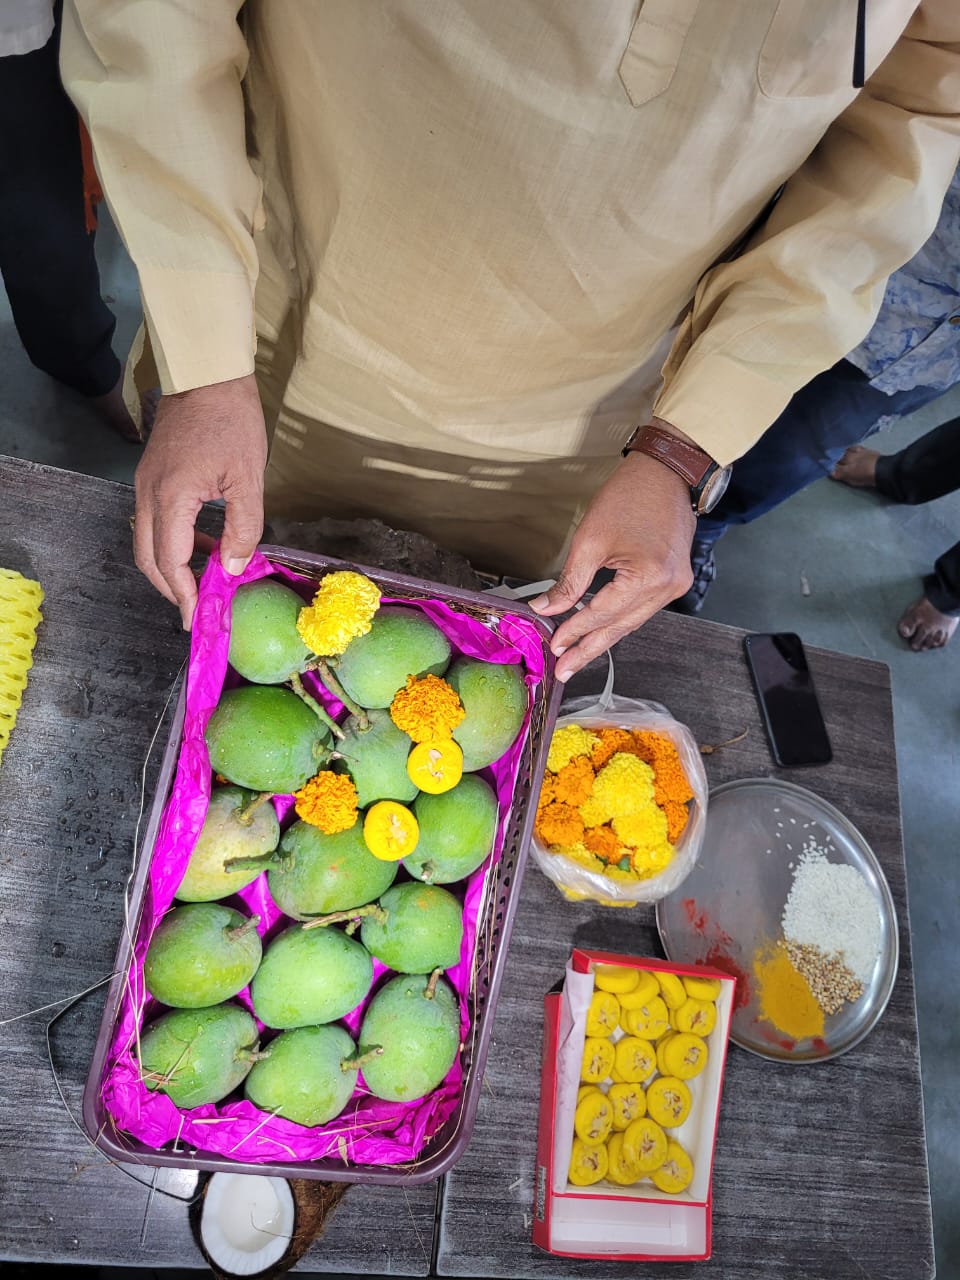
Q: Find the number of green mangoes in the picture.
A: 14